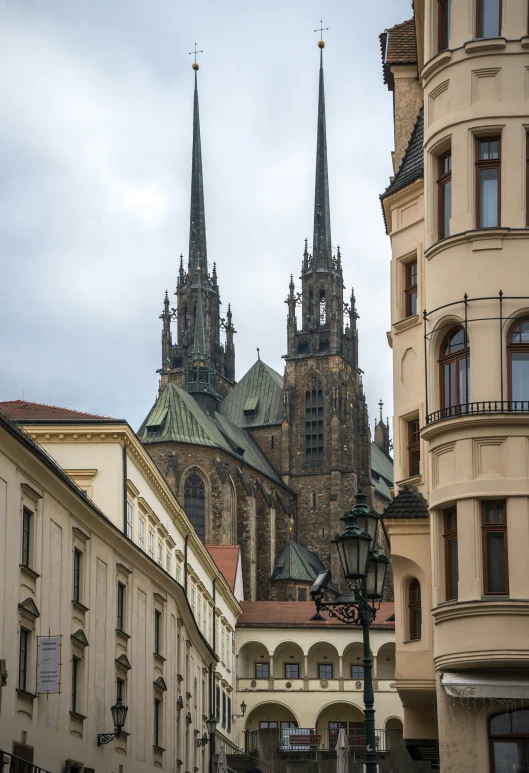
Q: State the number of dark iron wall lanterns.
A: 3